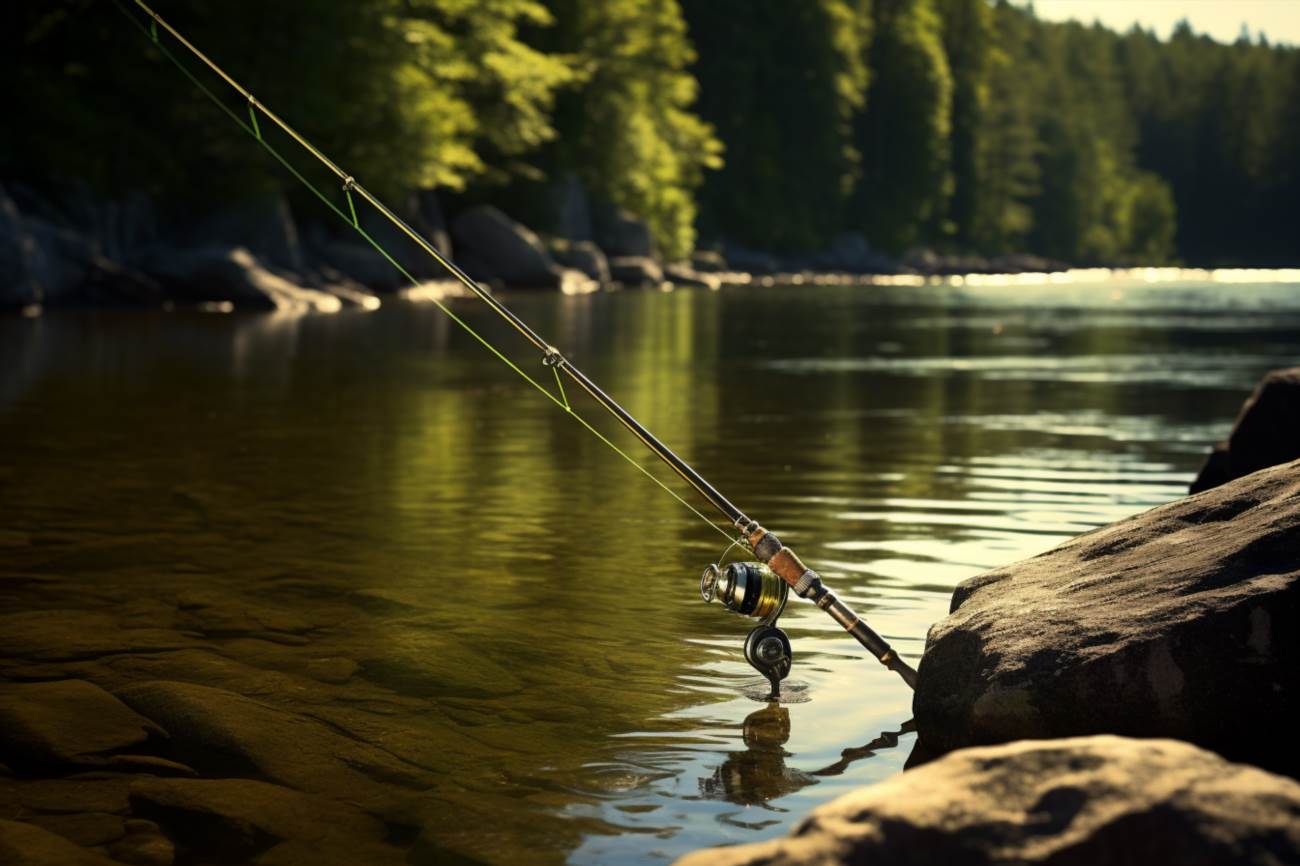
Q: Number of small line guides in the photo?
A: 4